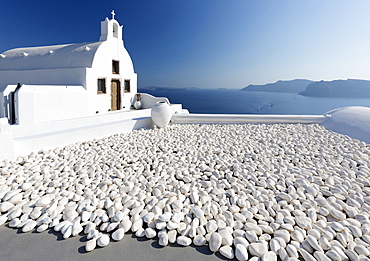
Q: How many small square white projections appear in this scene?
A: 4